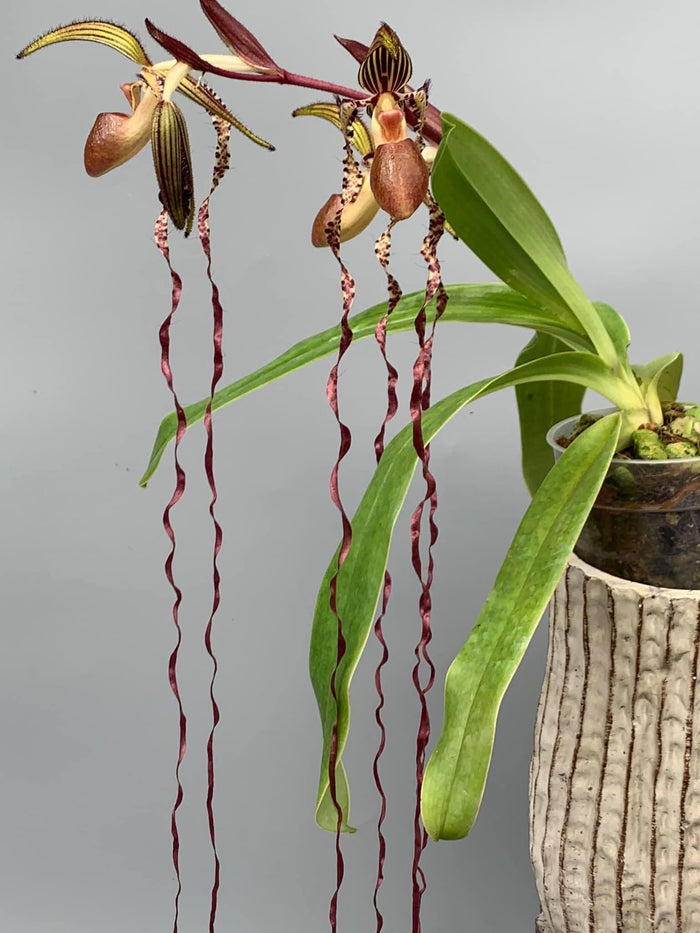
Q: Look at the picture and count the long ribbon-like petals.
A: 6